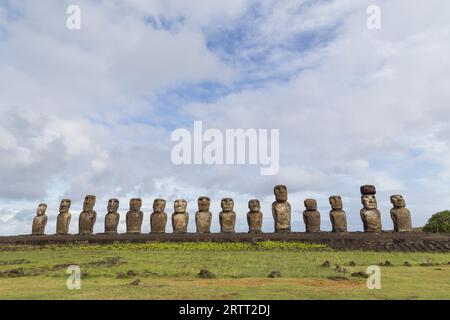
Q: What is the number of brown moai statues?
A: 15